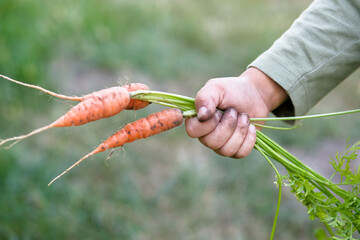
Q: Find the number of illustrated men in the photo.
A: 0